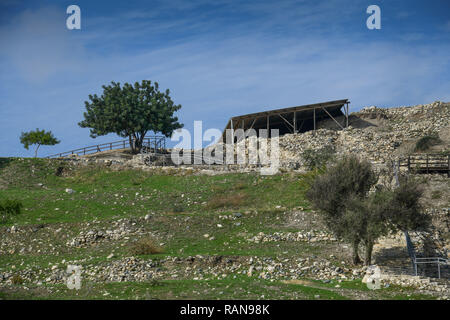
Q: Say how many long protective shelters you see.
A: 1